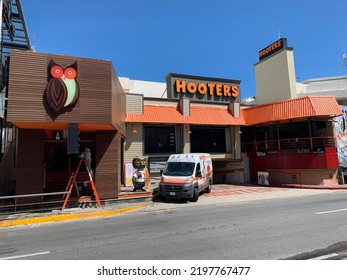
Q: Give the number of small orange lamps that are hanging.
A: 3